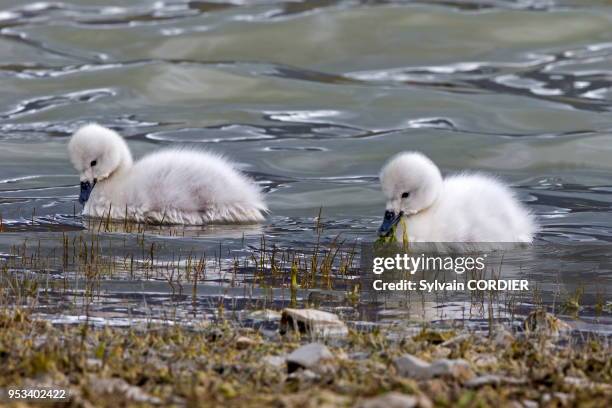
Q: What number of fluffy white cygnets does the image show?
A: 2